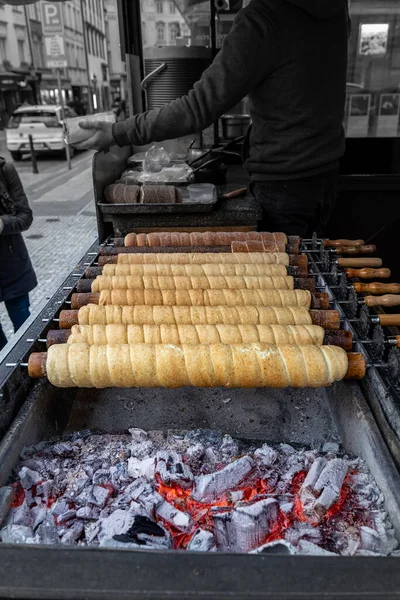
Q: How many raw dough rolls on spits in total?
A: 7